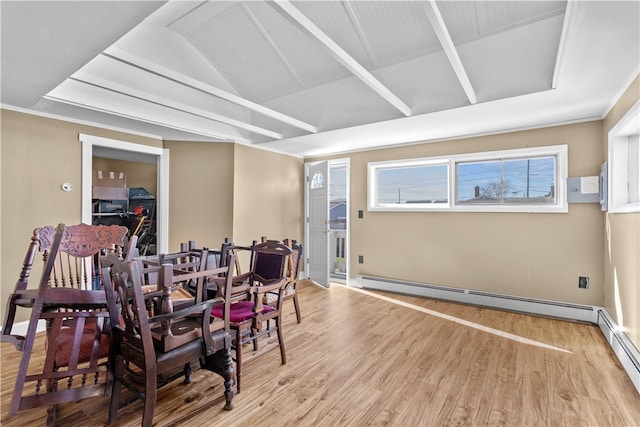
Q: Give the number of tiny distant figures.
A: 0